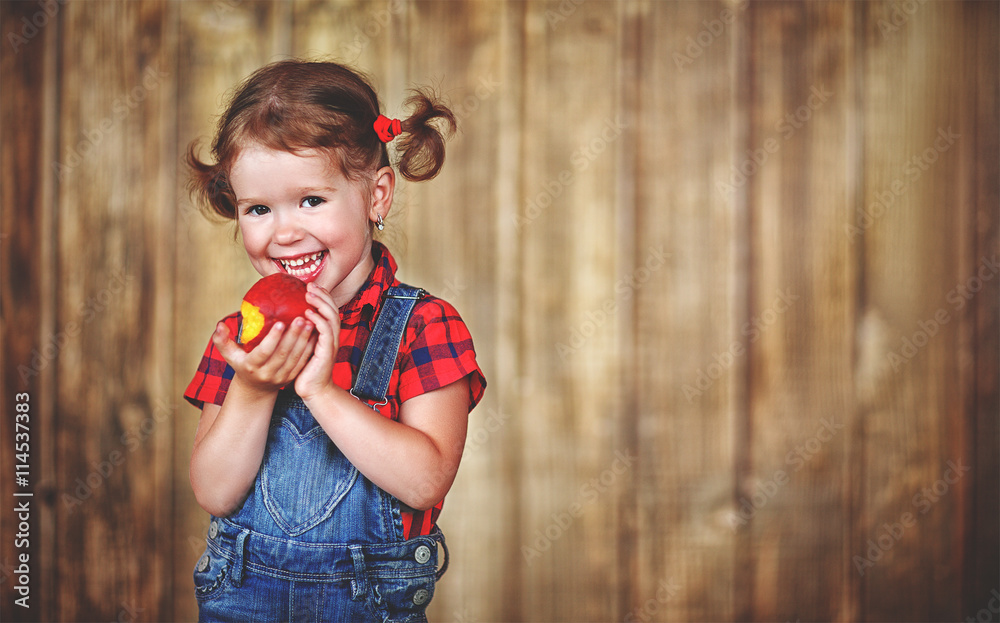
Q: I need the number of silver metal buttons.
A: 4